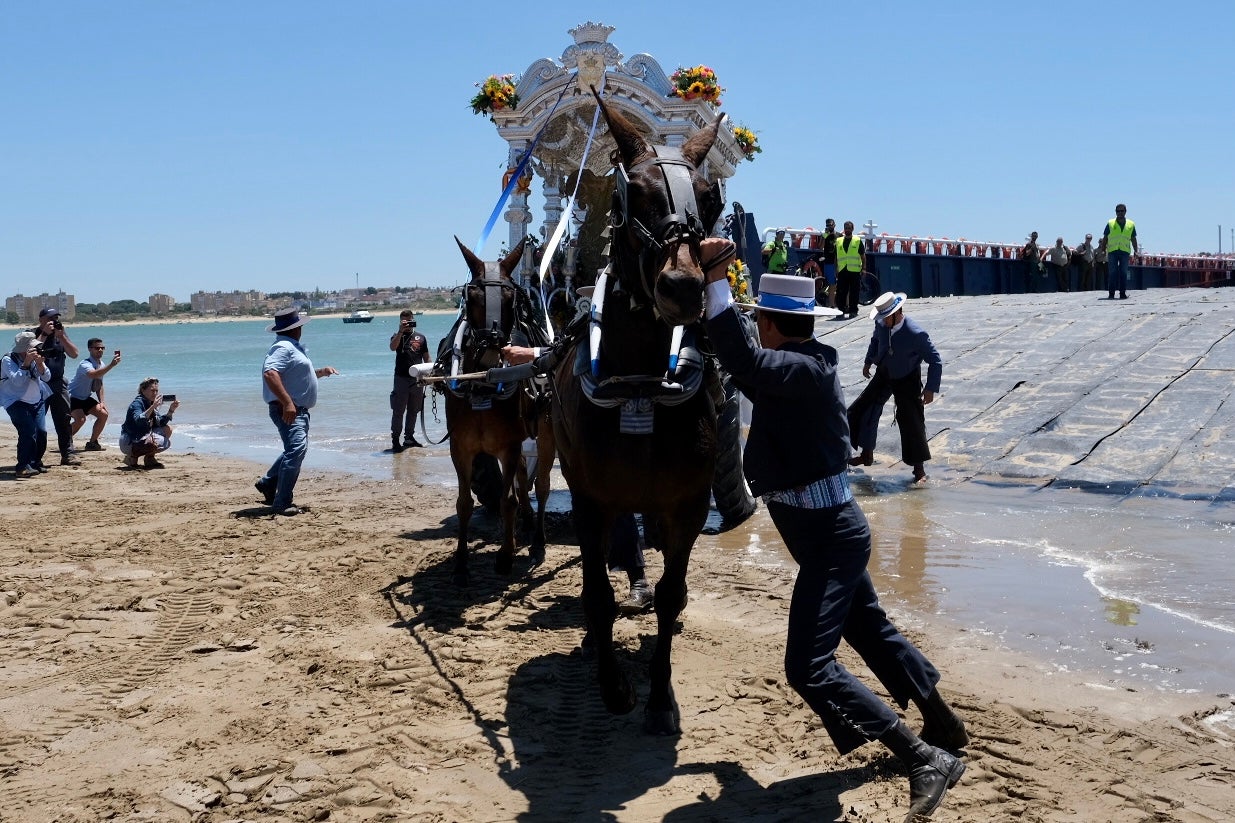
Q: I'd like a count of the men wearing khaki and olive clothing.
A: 4